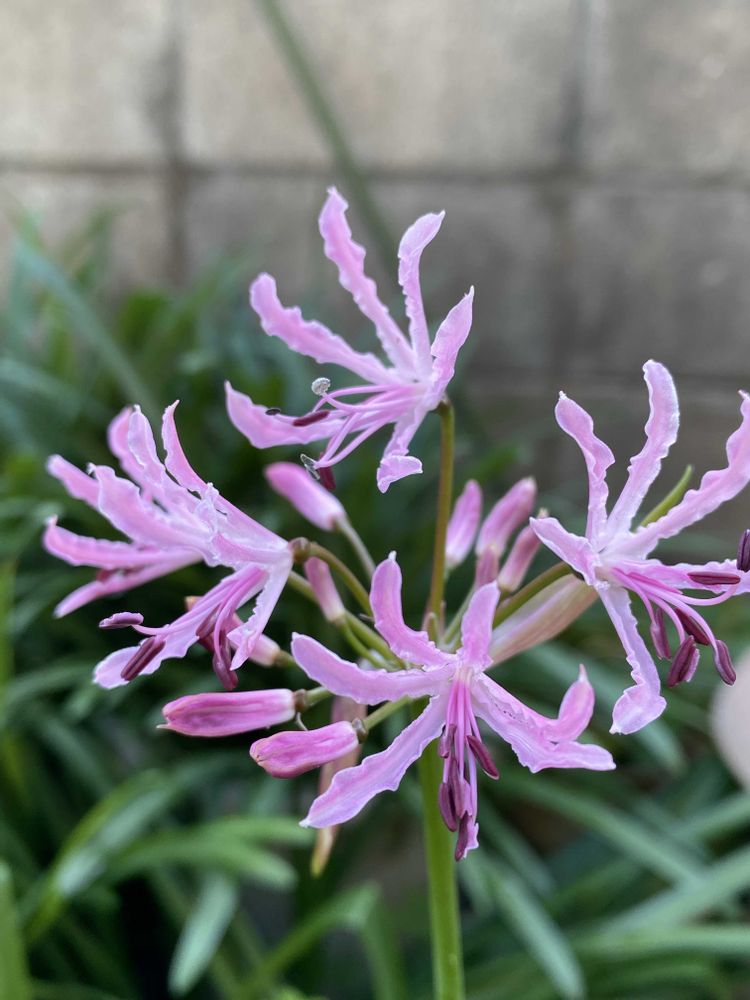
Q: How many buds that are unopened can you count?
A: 9